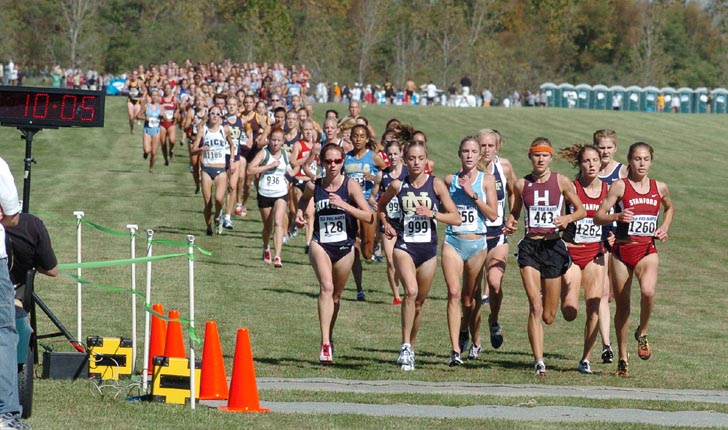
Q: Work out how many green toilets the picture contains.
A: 11